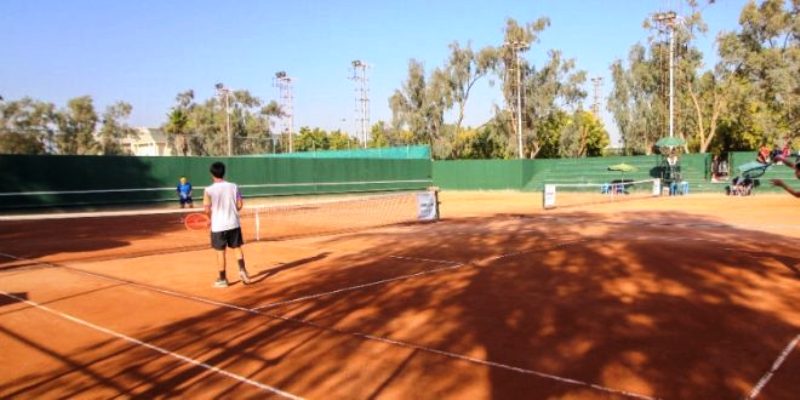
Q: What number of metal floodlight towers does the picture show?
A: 6